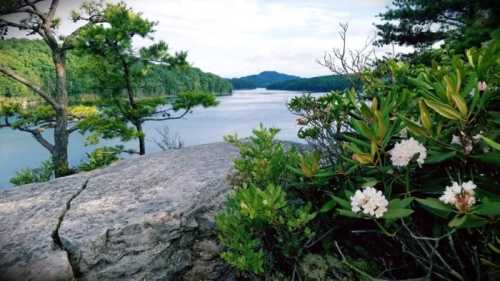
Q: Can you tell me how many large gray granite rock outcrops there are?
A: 1